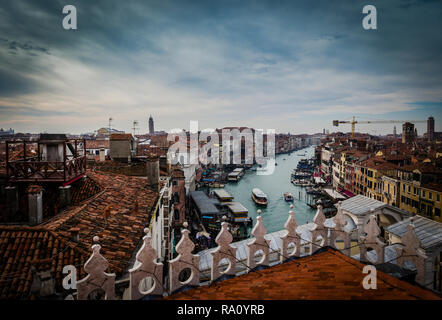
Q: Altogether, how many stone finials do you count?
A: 10